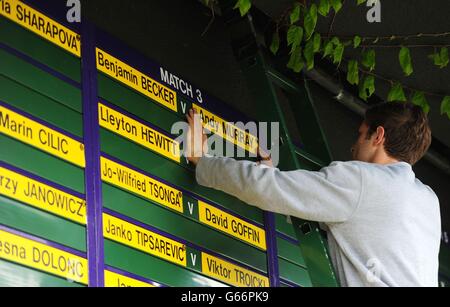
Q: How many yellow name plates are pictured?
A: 12